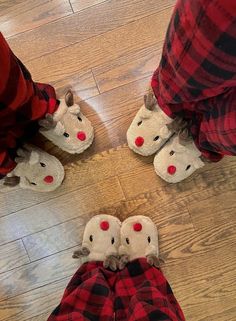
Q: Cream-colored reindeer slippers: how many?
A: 6